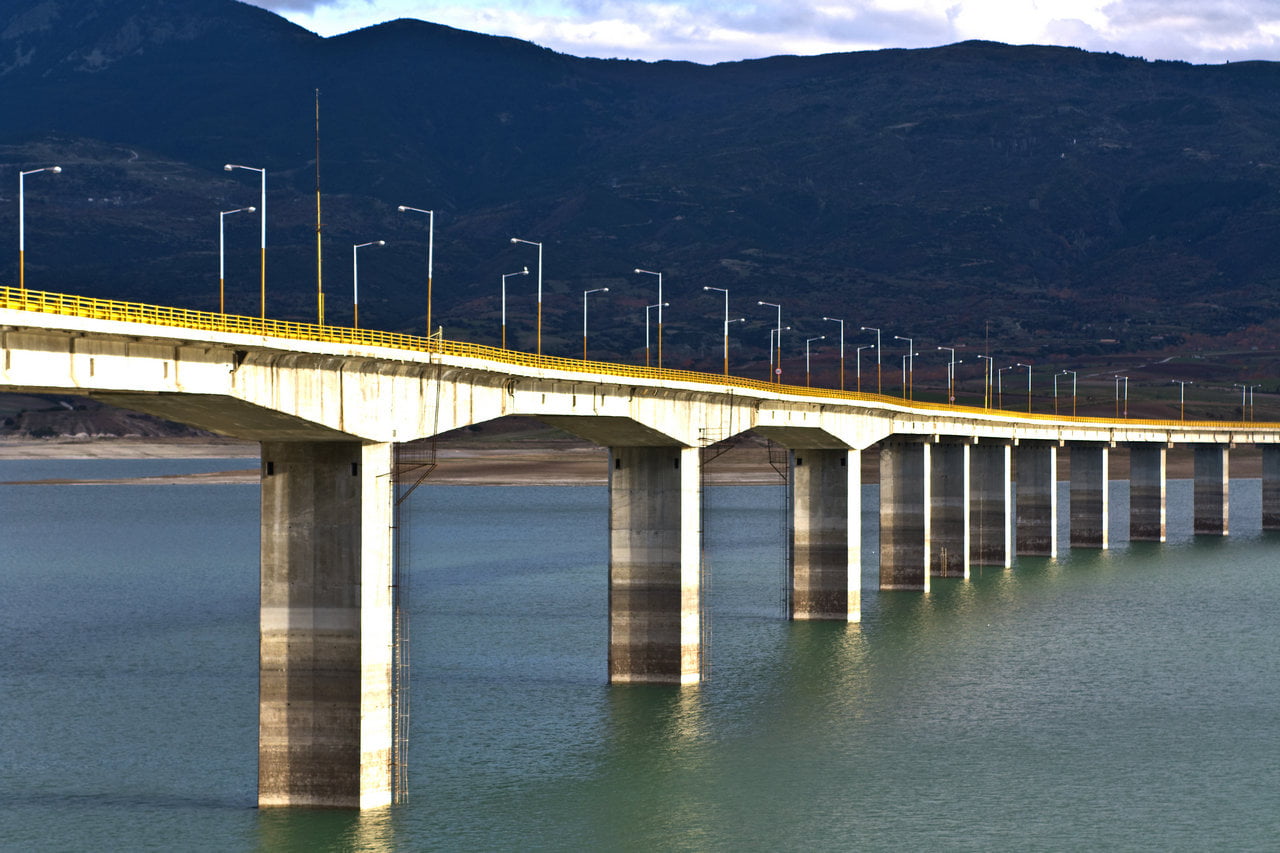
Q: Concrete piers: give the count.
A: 11